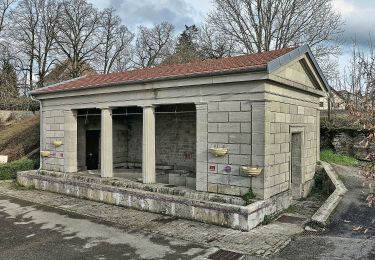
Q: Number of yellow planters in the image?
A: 4